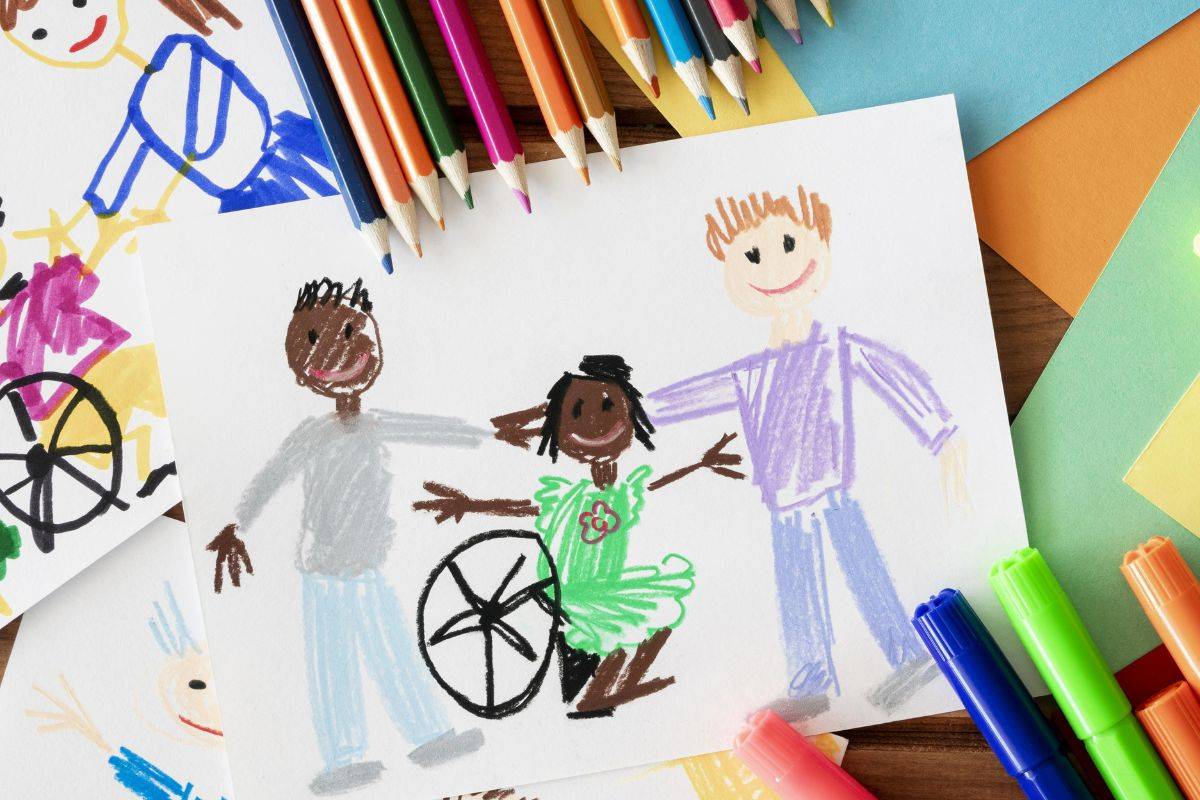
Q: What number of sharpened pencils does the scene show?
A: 14